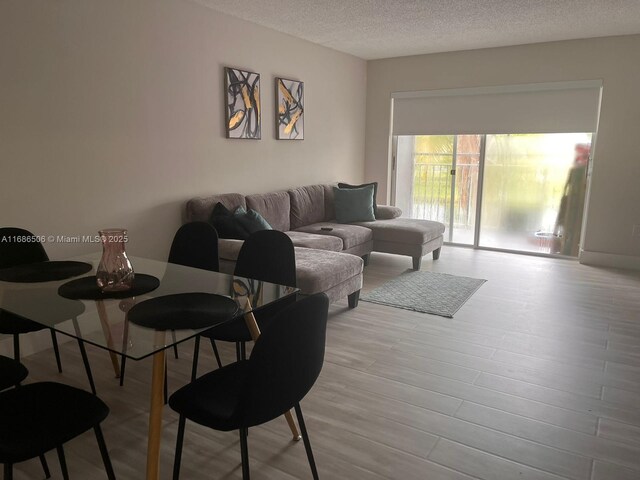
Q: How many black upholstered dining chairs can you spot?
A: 6